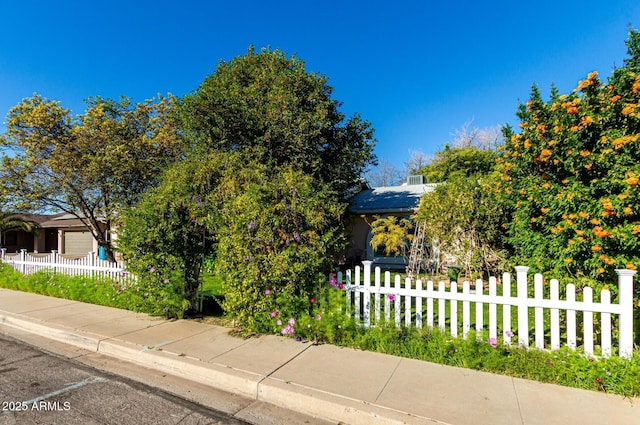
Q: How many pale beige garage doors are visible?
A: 1